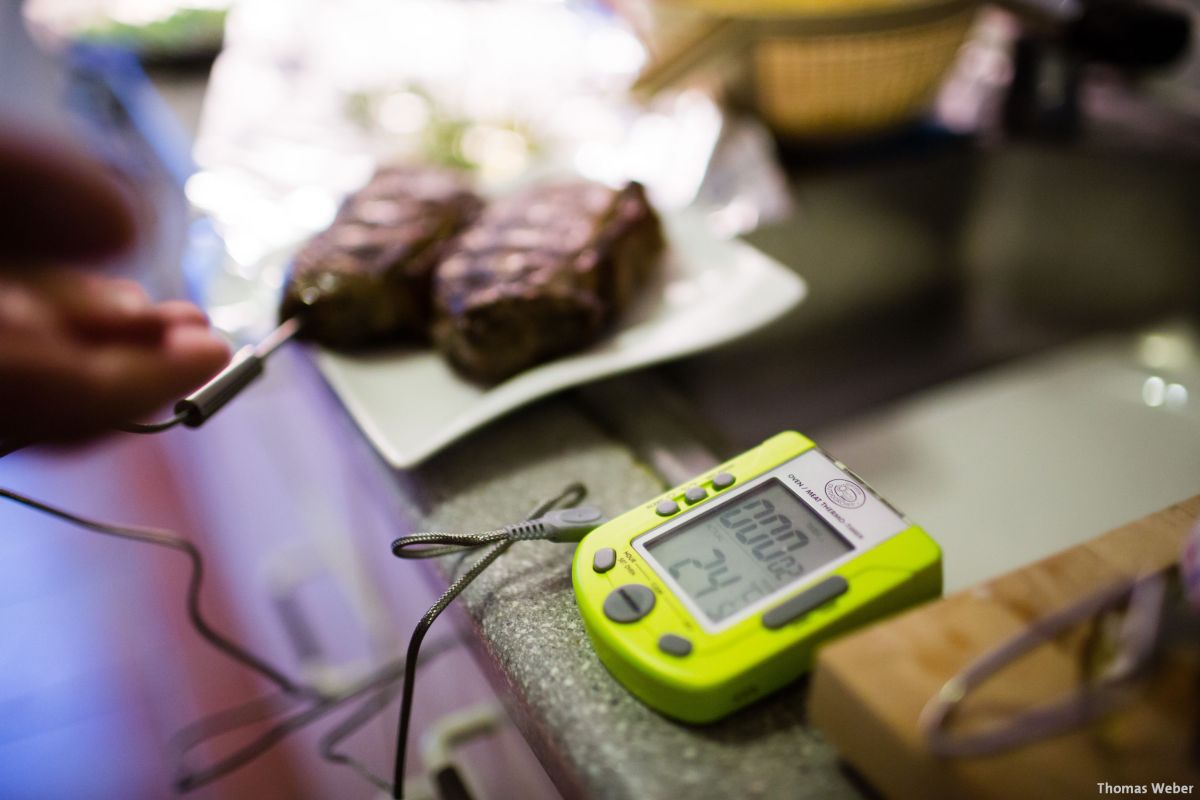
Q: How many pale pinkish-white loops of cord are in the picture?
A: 1